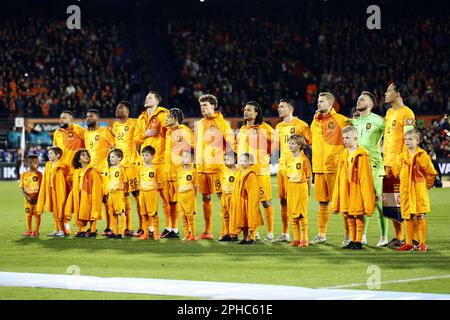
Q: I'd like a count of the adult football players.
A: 11